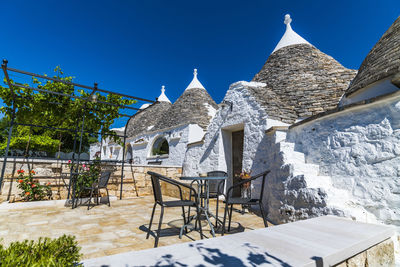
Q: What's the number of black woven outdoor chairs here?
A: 4